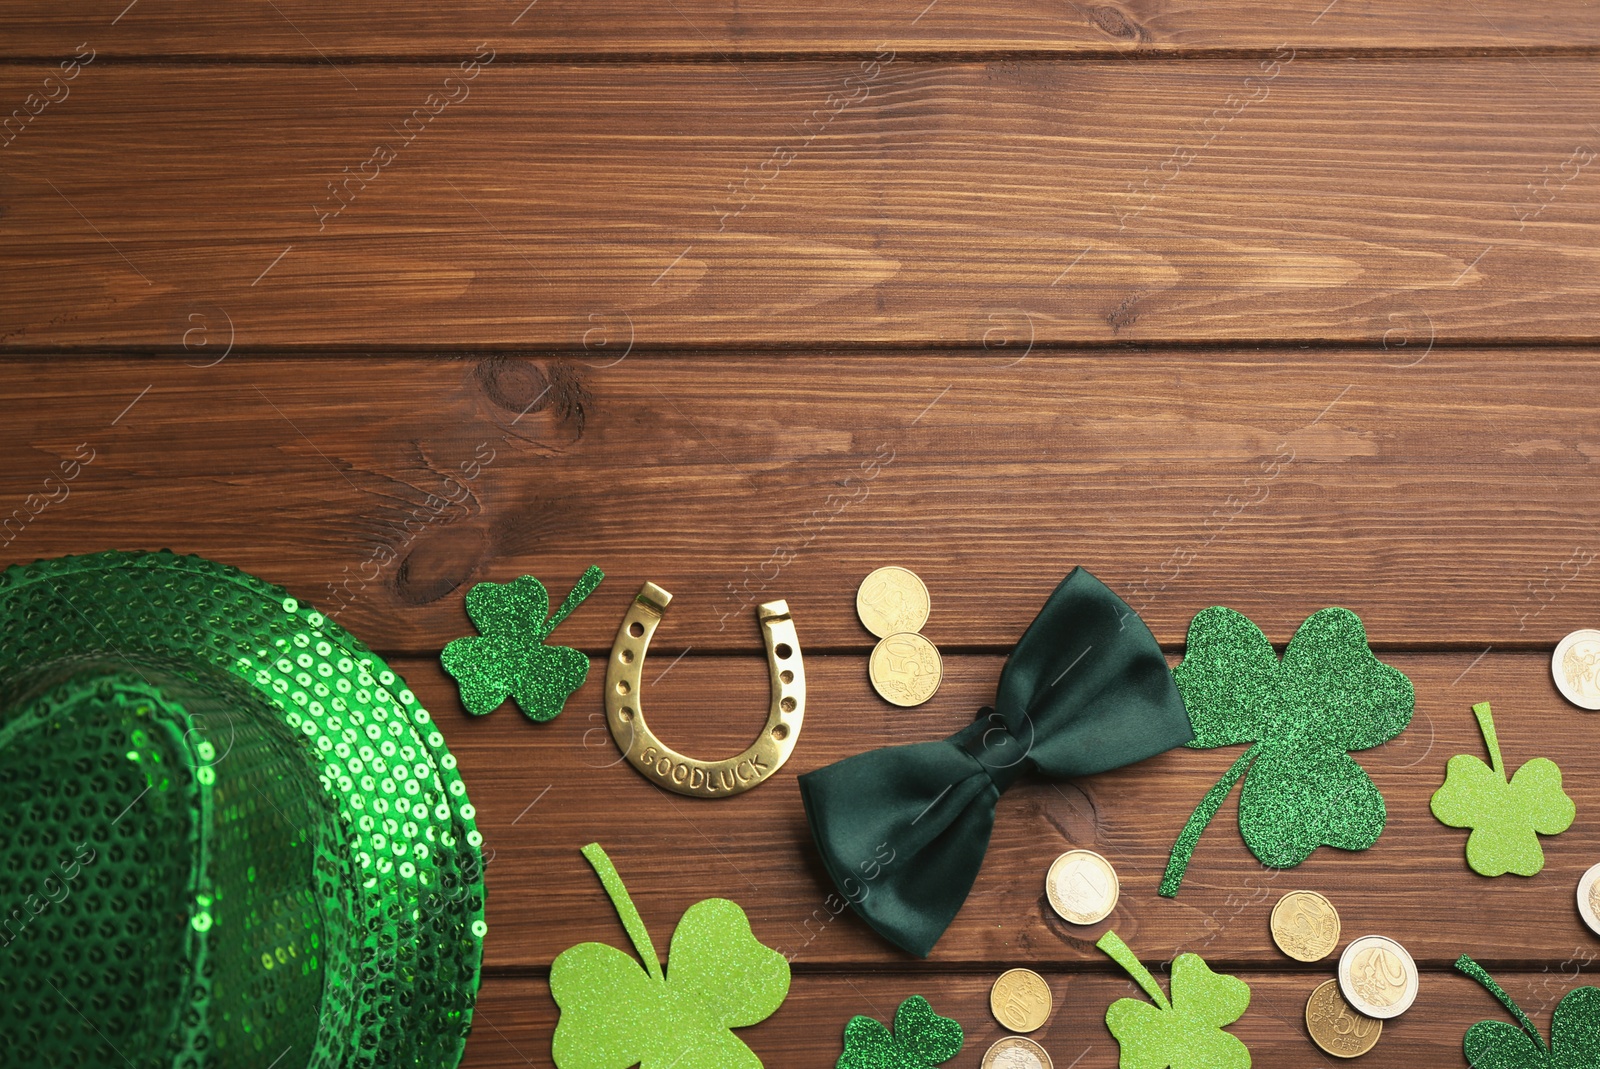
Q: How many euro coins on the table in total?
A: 10